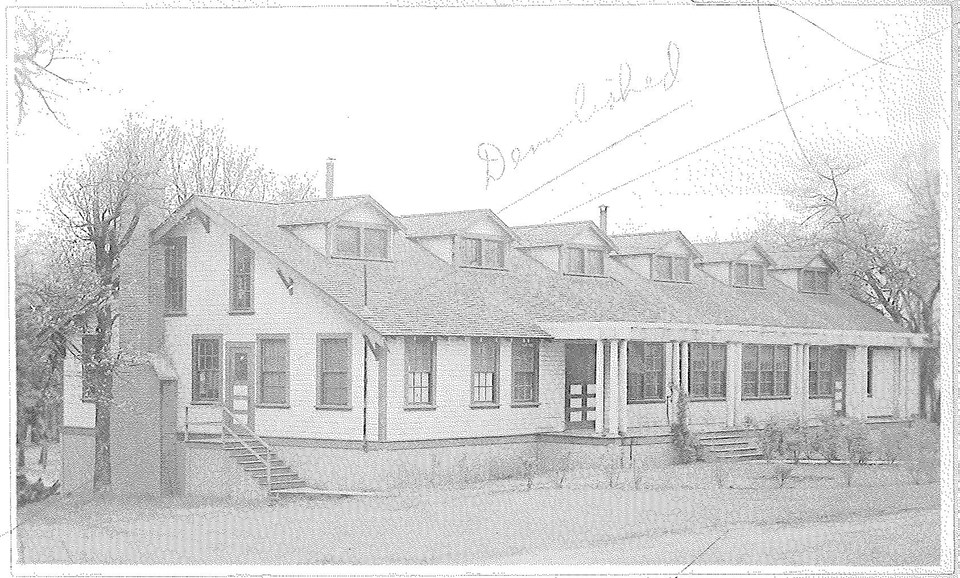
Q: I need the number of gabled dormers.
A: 6